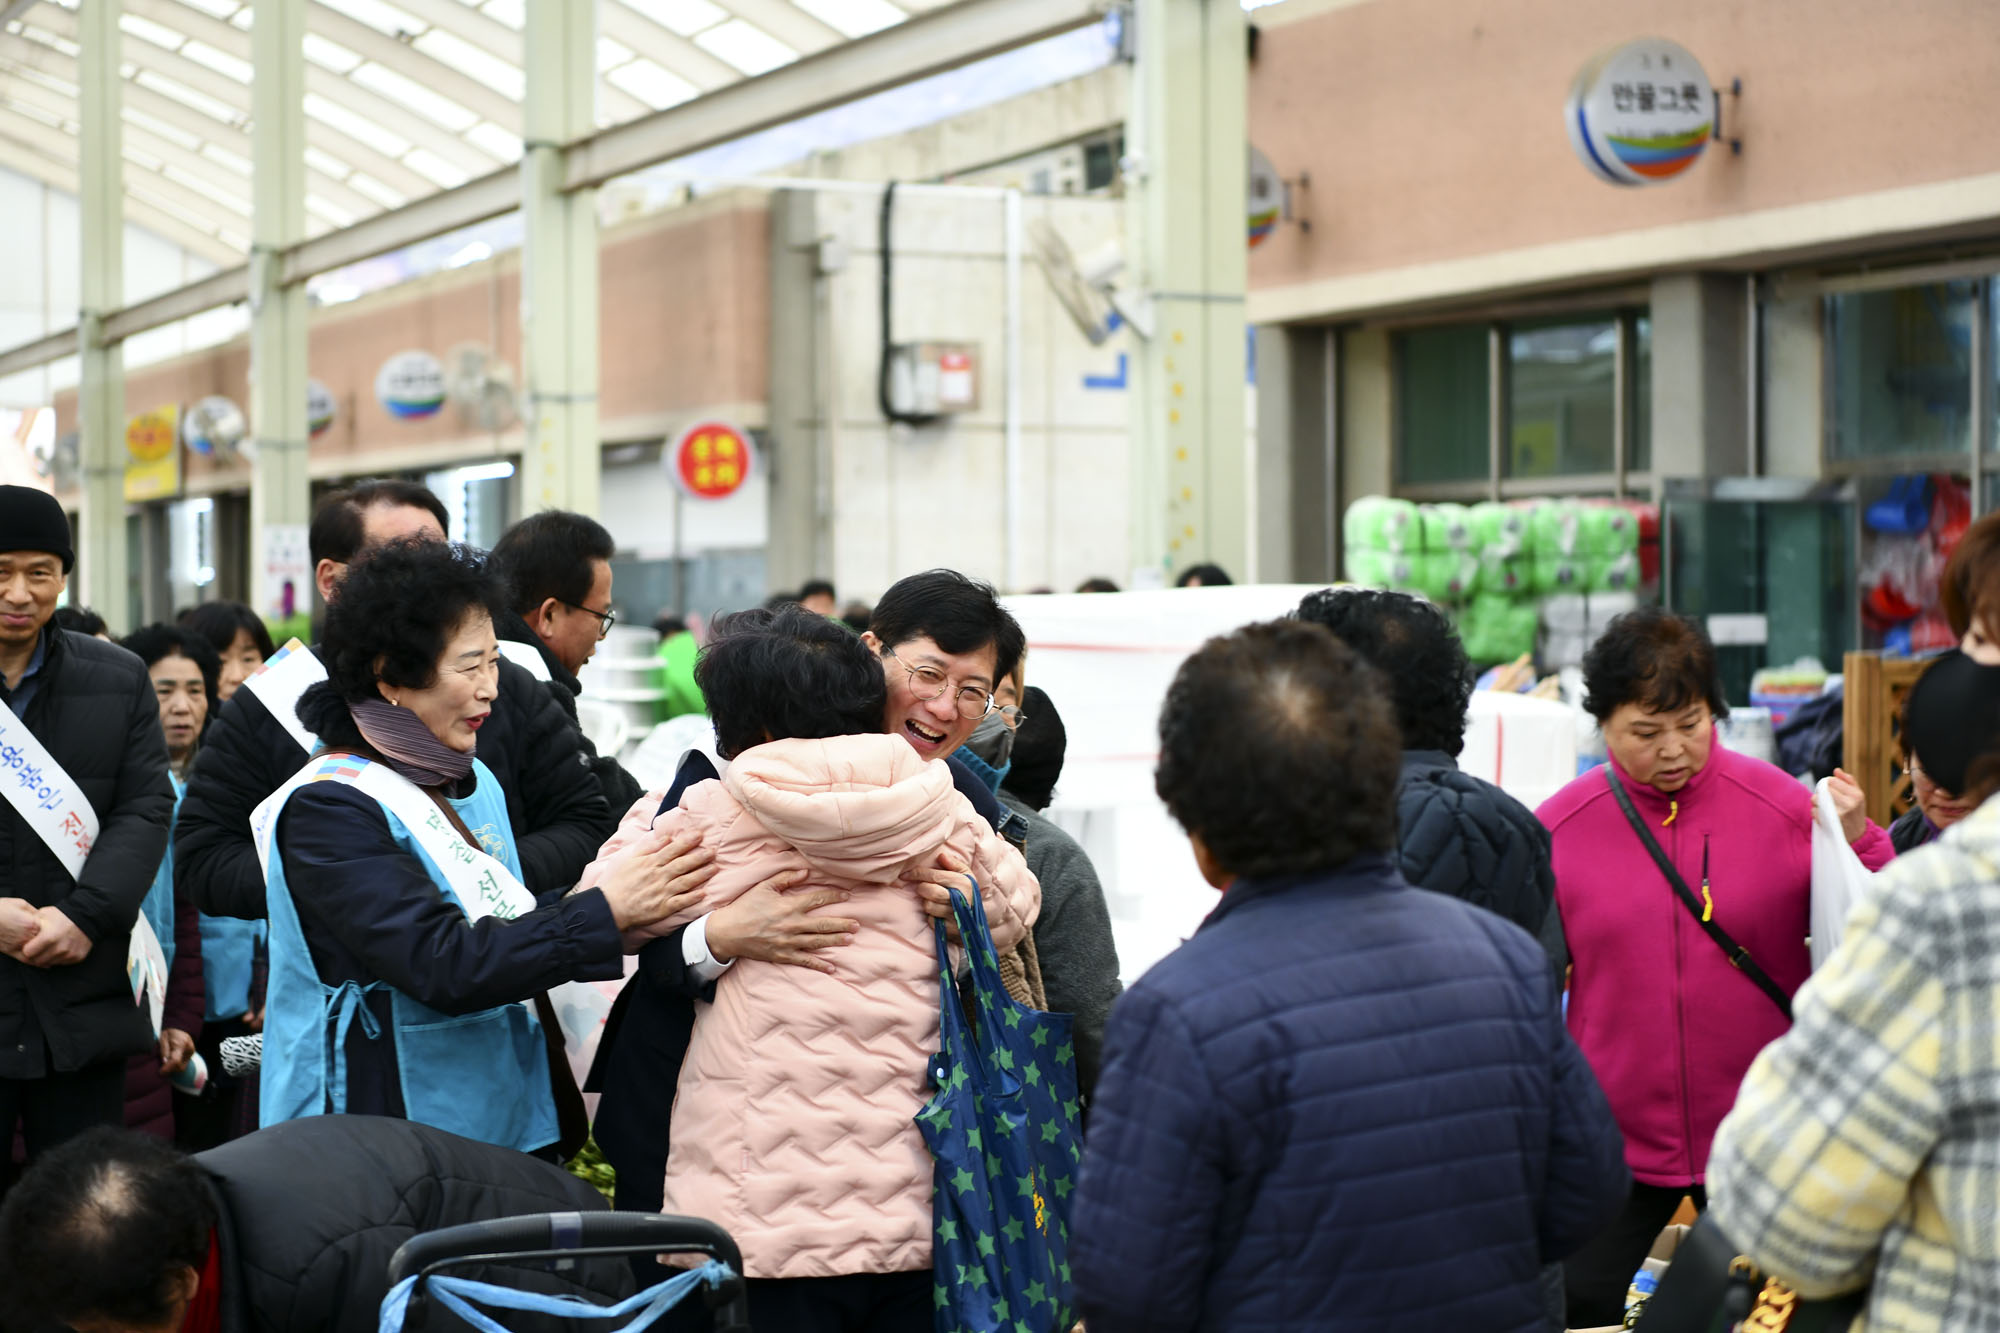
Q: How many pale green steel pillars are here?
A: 4